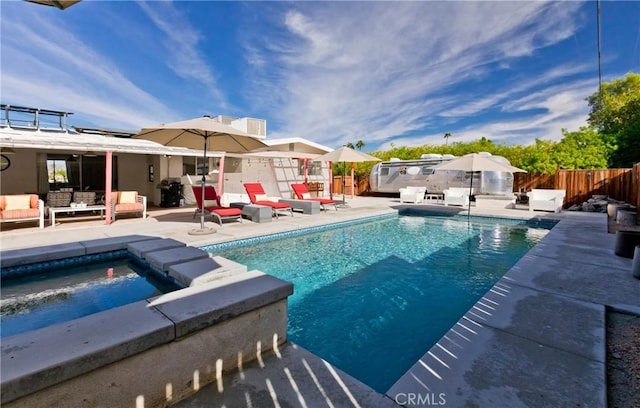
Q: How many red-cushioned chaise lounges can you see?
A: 3